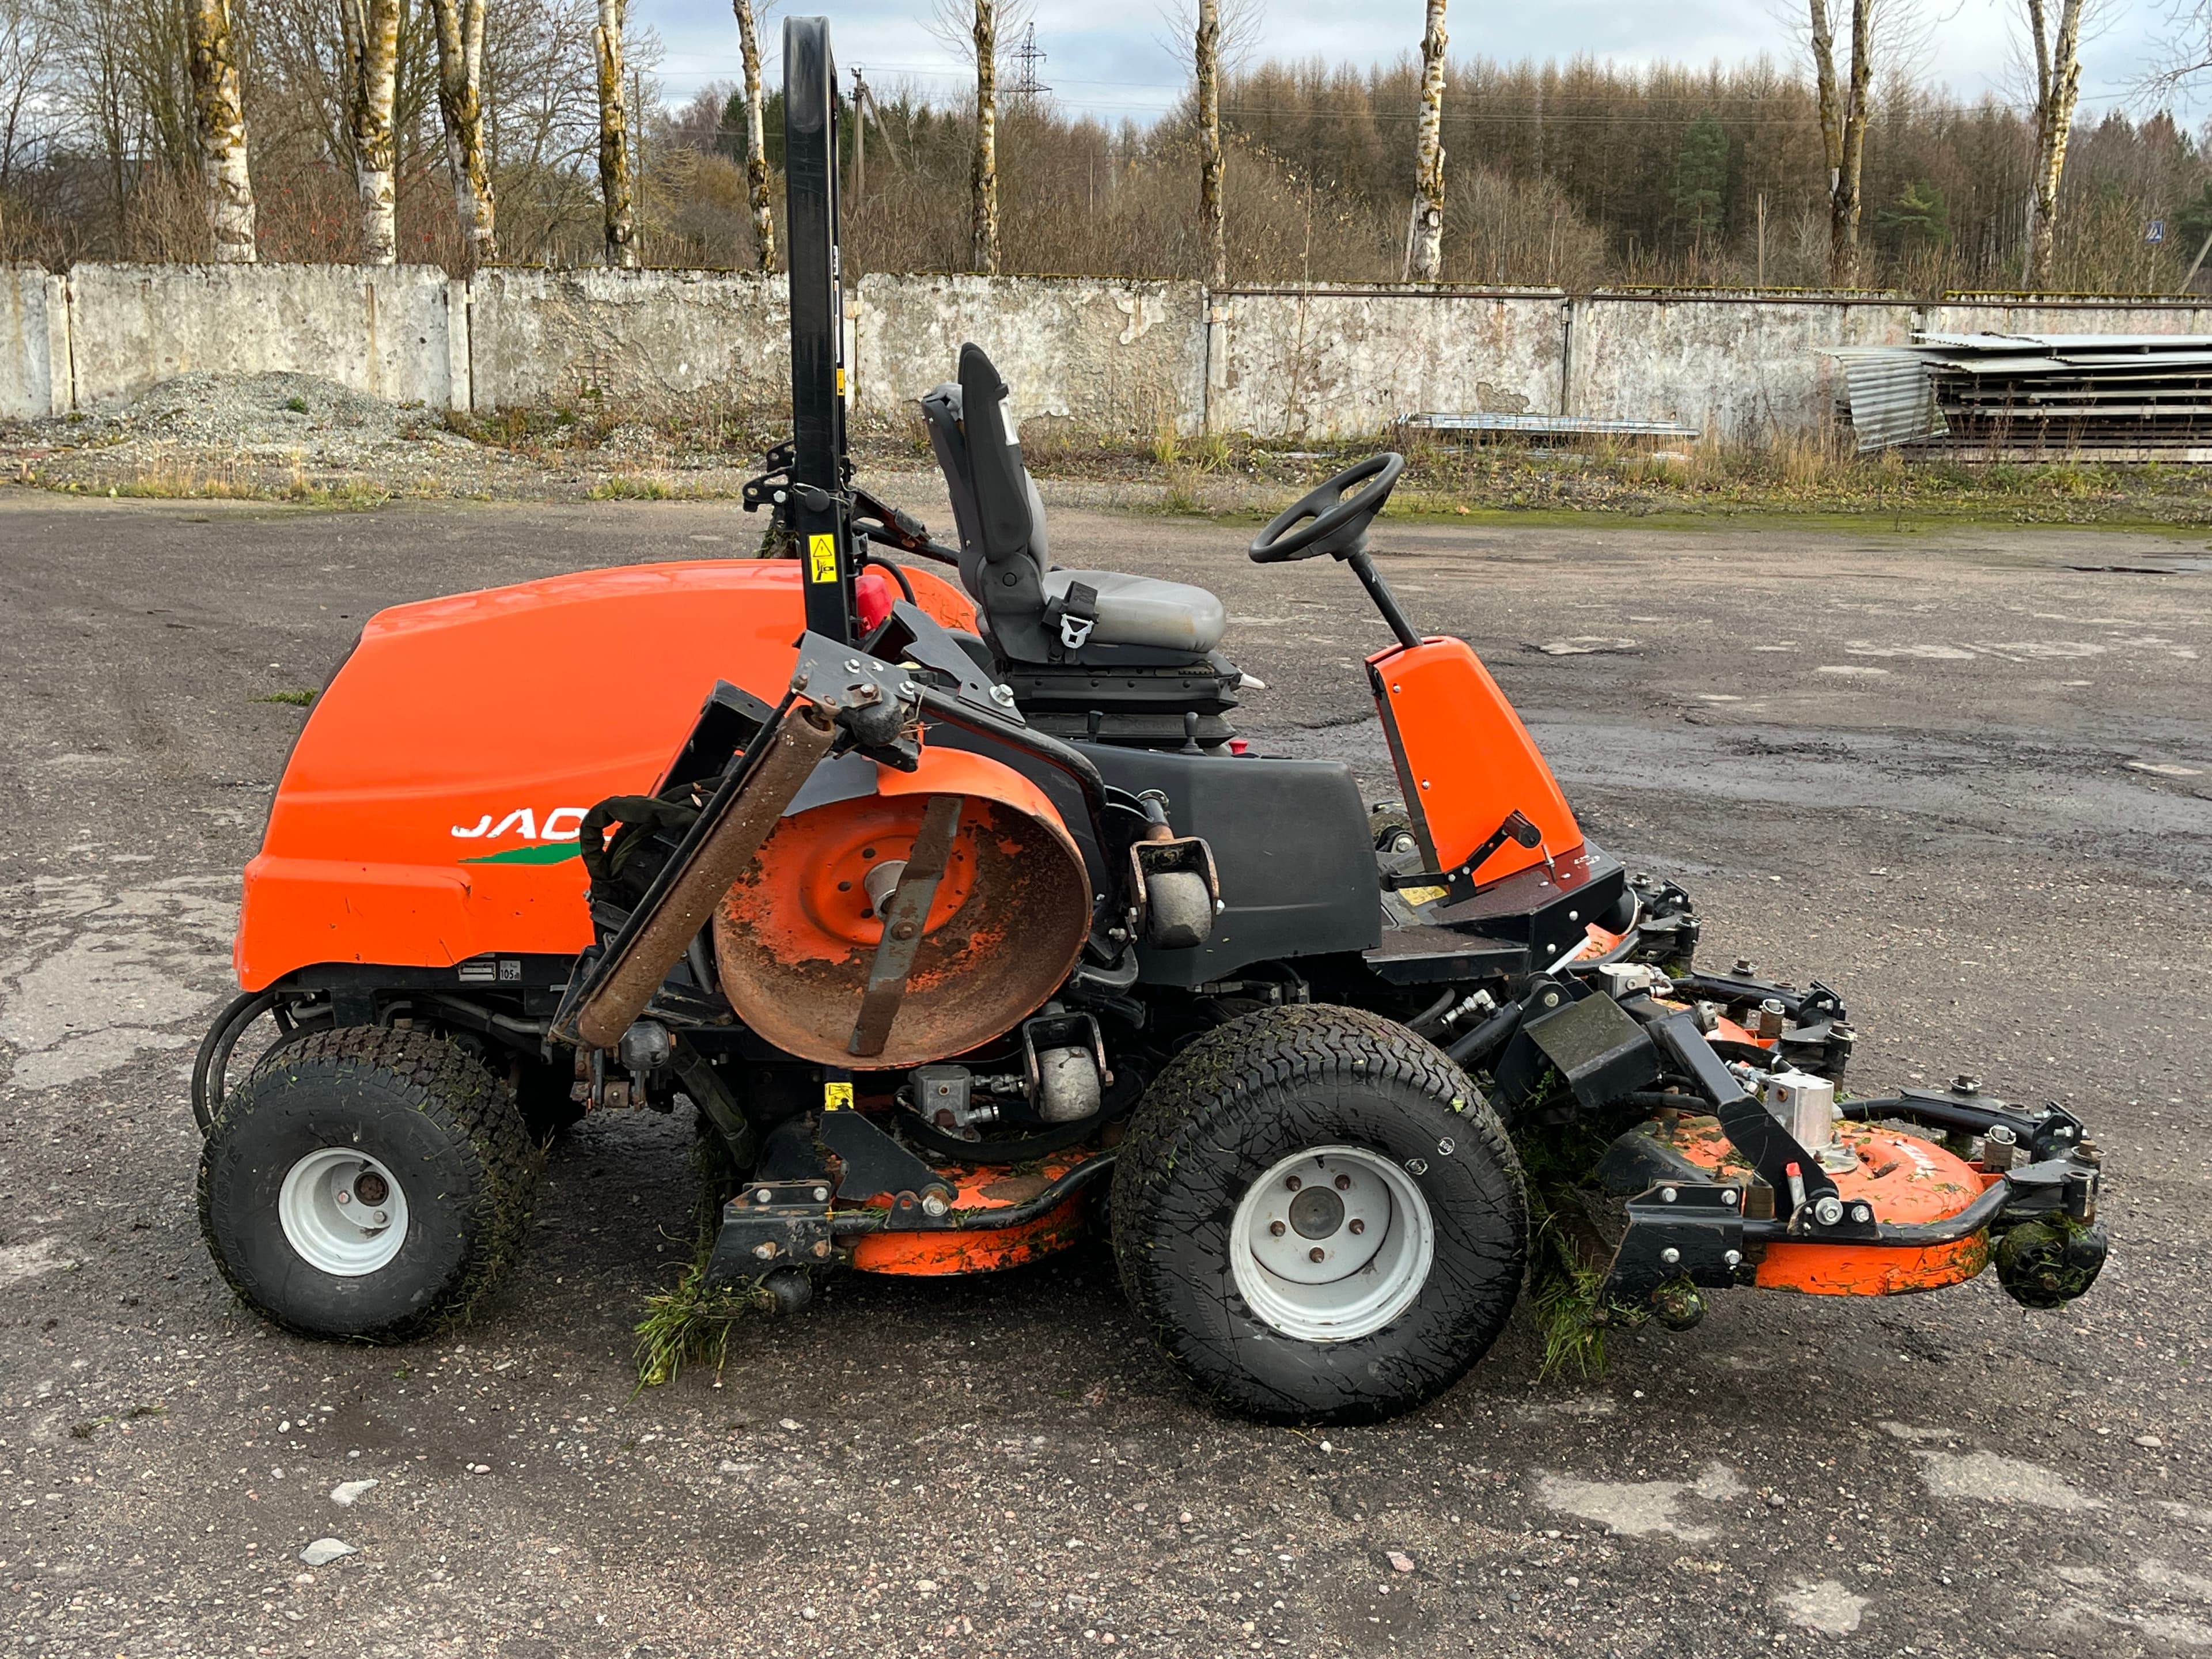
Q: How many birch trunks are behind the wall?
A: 10